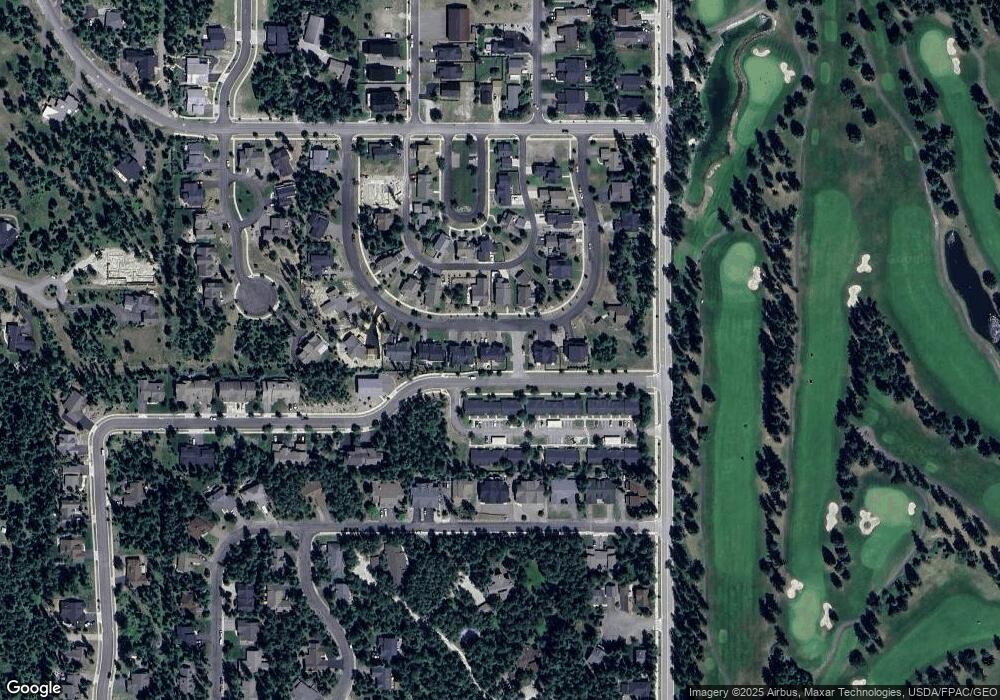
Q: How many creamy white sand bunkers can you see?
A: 13